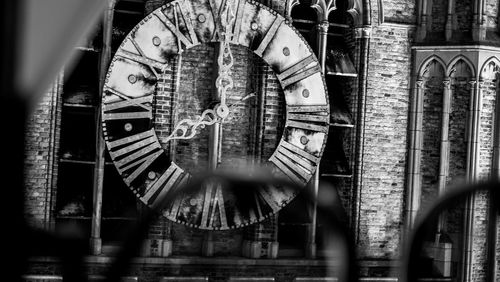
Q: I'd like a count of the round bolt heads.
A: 10